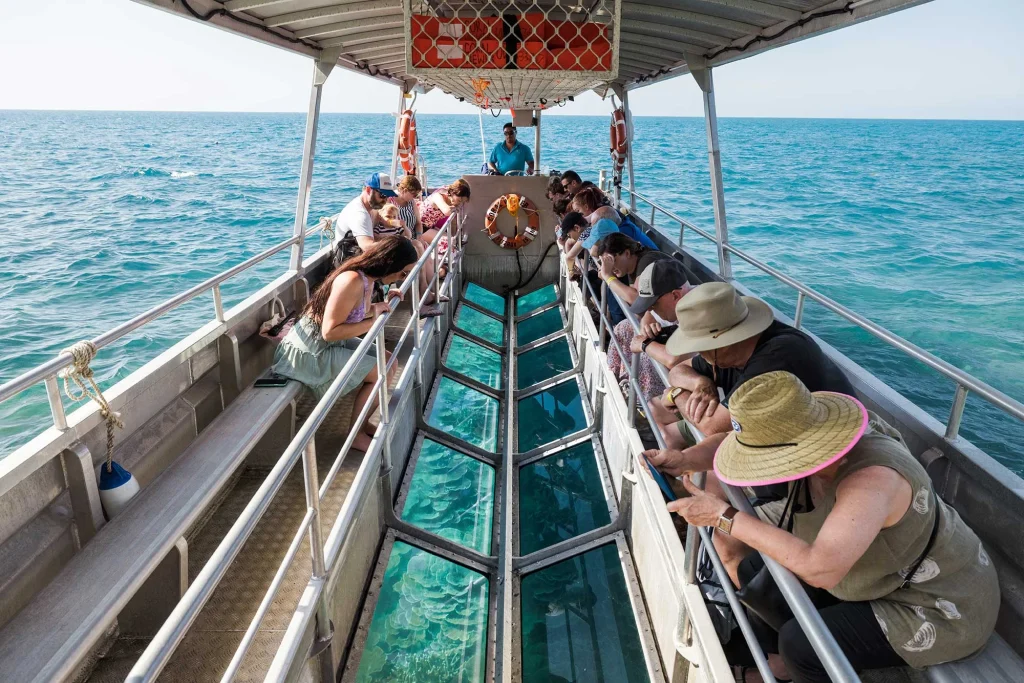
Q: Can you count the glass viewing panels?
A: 12